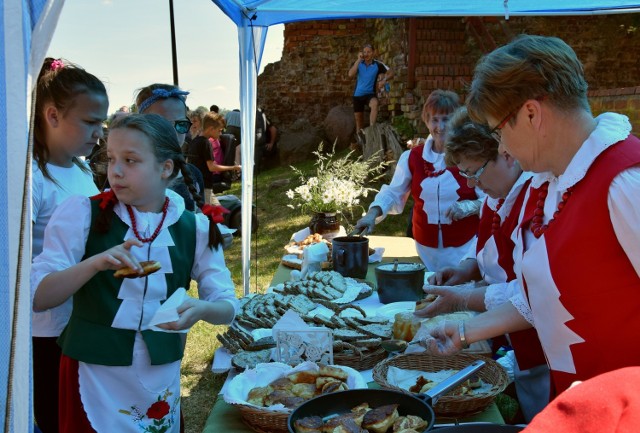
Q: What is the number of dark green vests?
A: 1